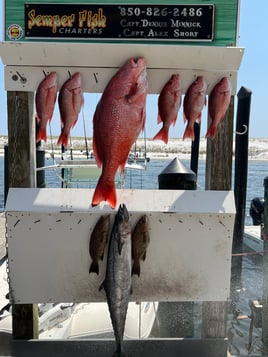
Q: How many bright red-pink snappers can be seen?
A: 6